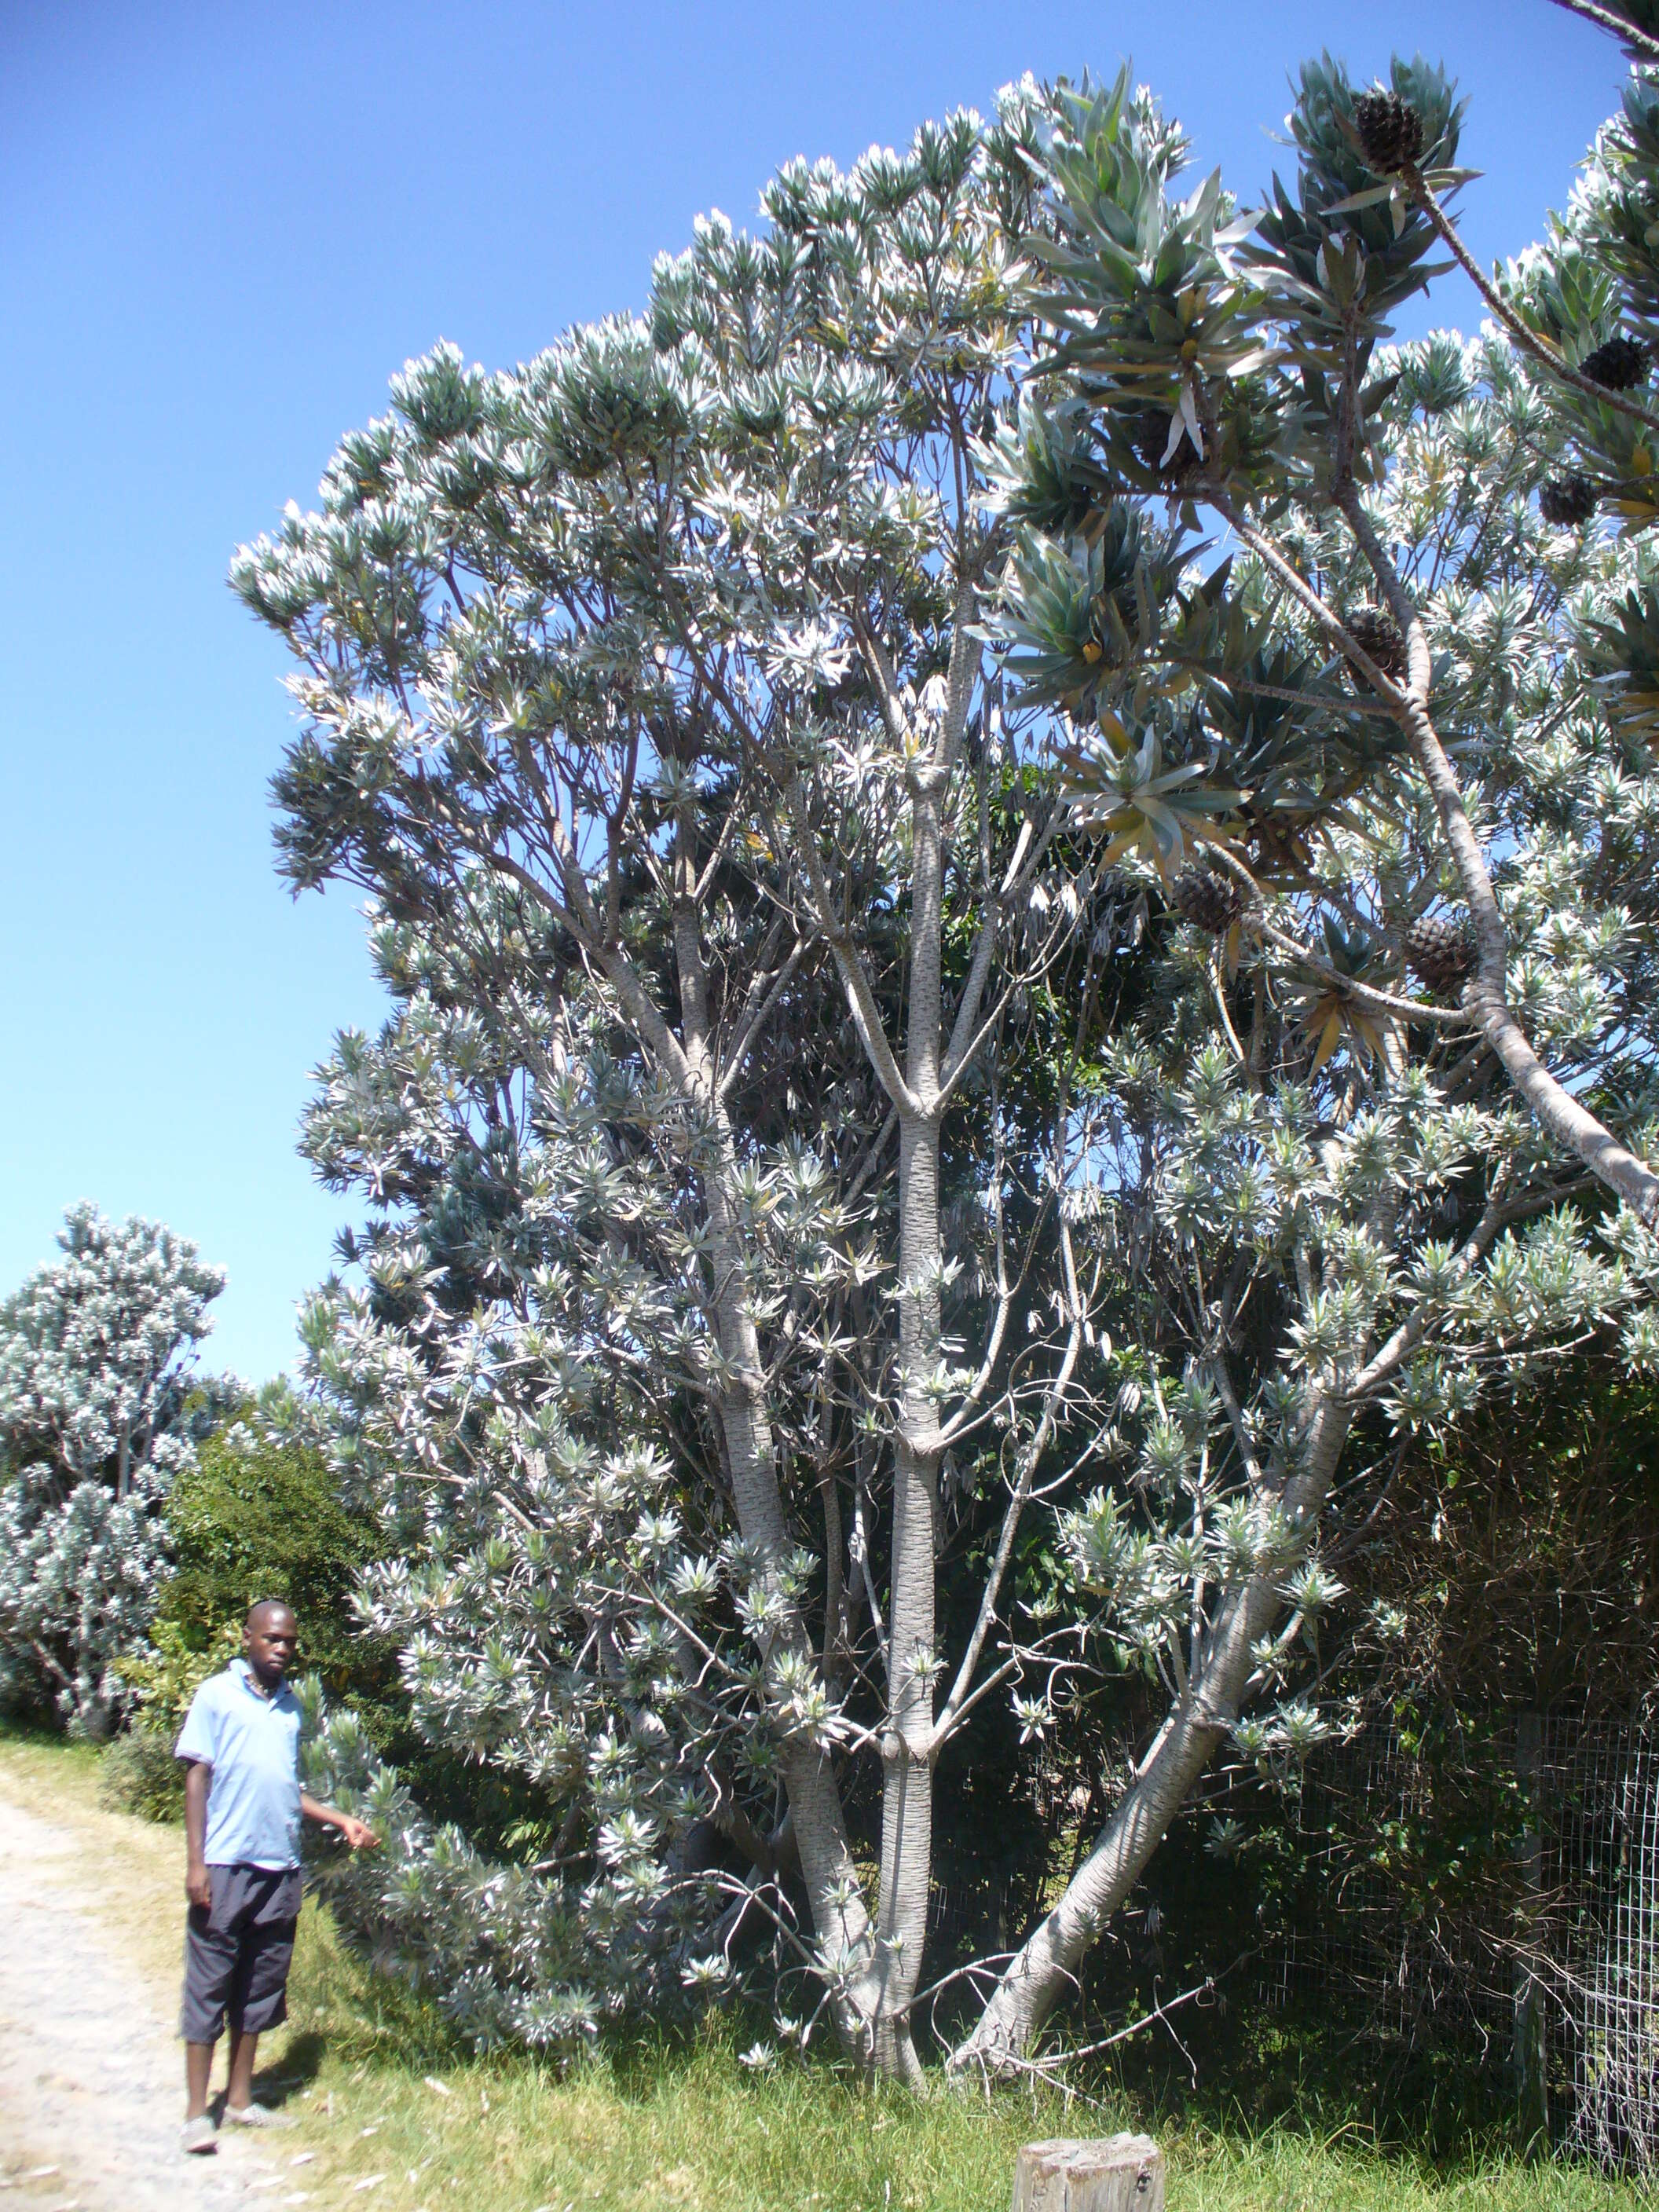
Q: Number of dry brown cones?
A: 7